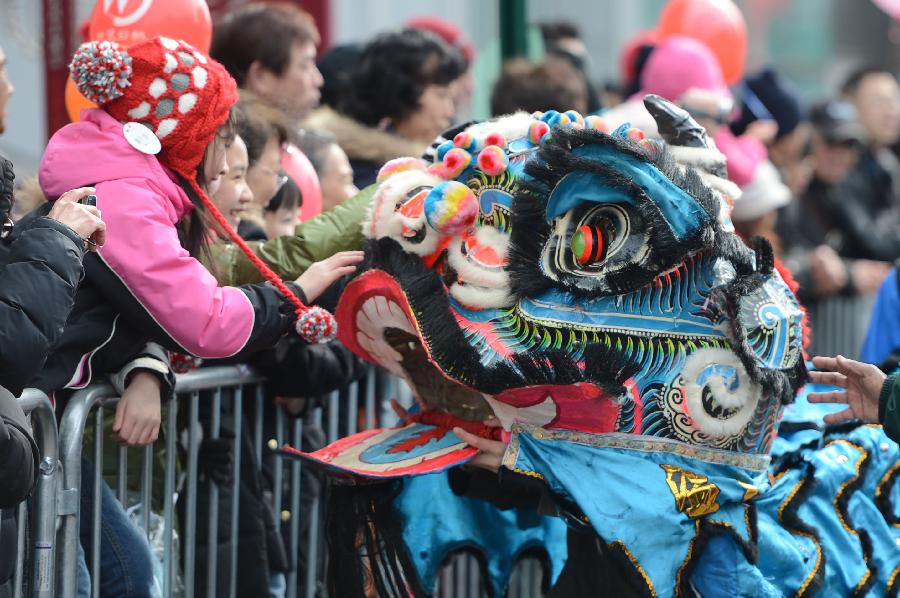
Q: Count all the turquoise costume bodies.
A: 1